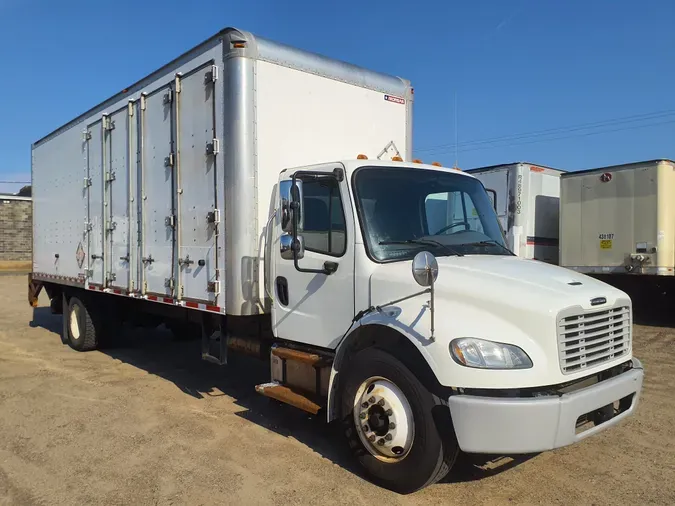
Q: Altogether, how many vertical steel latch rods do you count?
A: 4